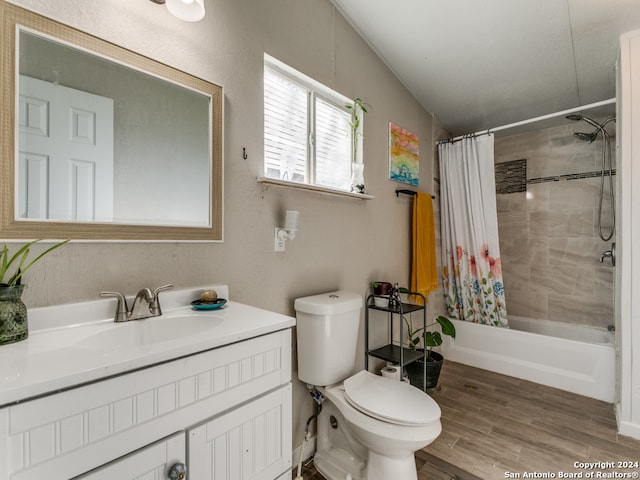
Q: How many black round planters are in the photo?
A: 1